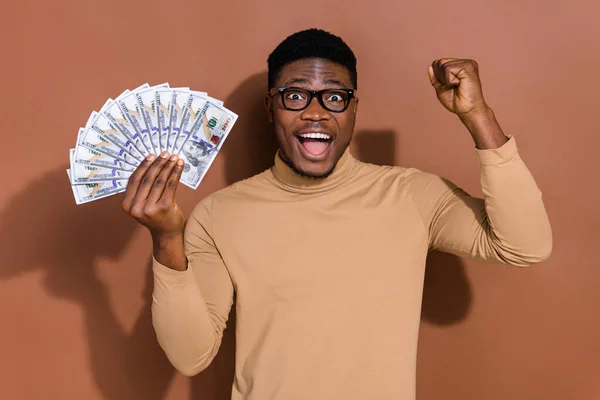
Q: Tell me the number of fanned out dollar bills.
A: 12